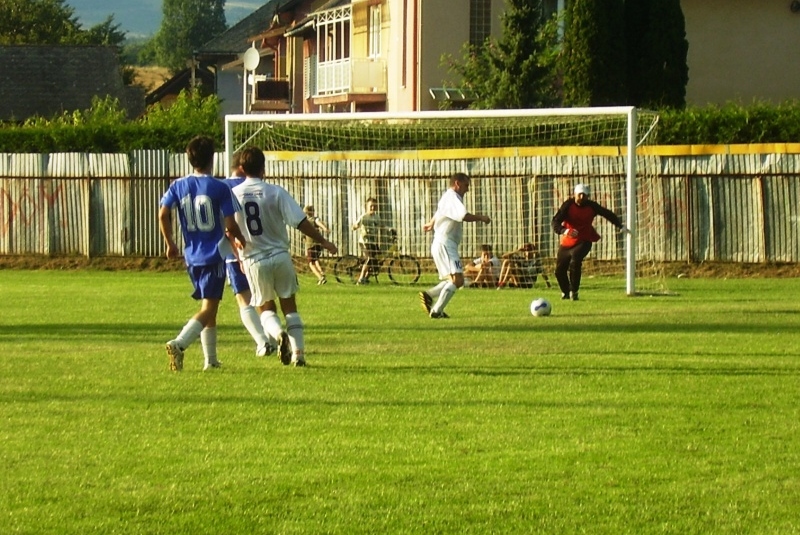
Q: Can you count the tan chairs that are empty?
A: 0